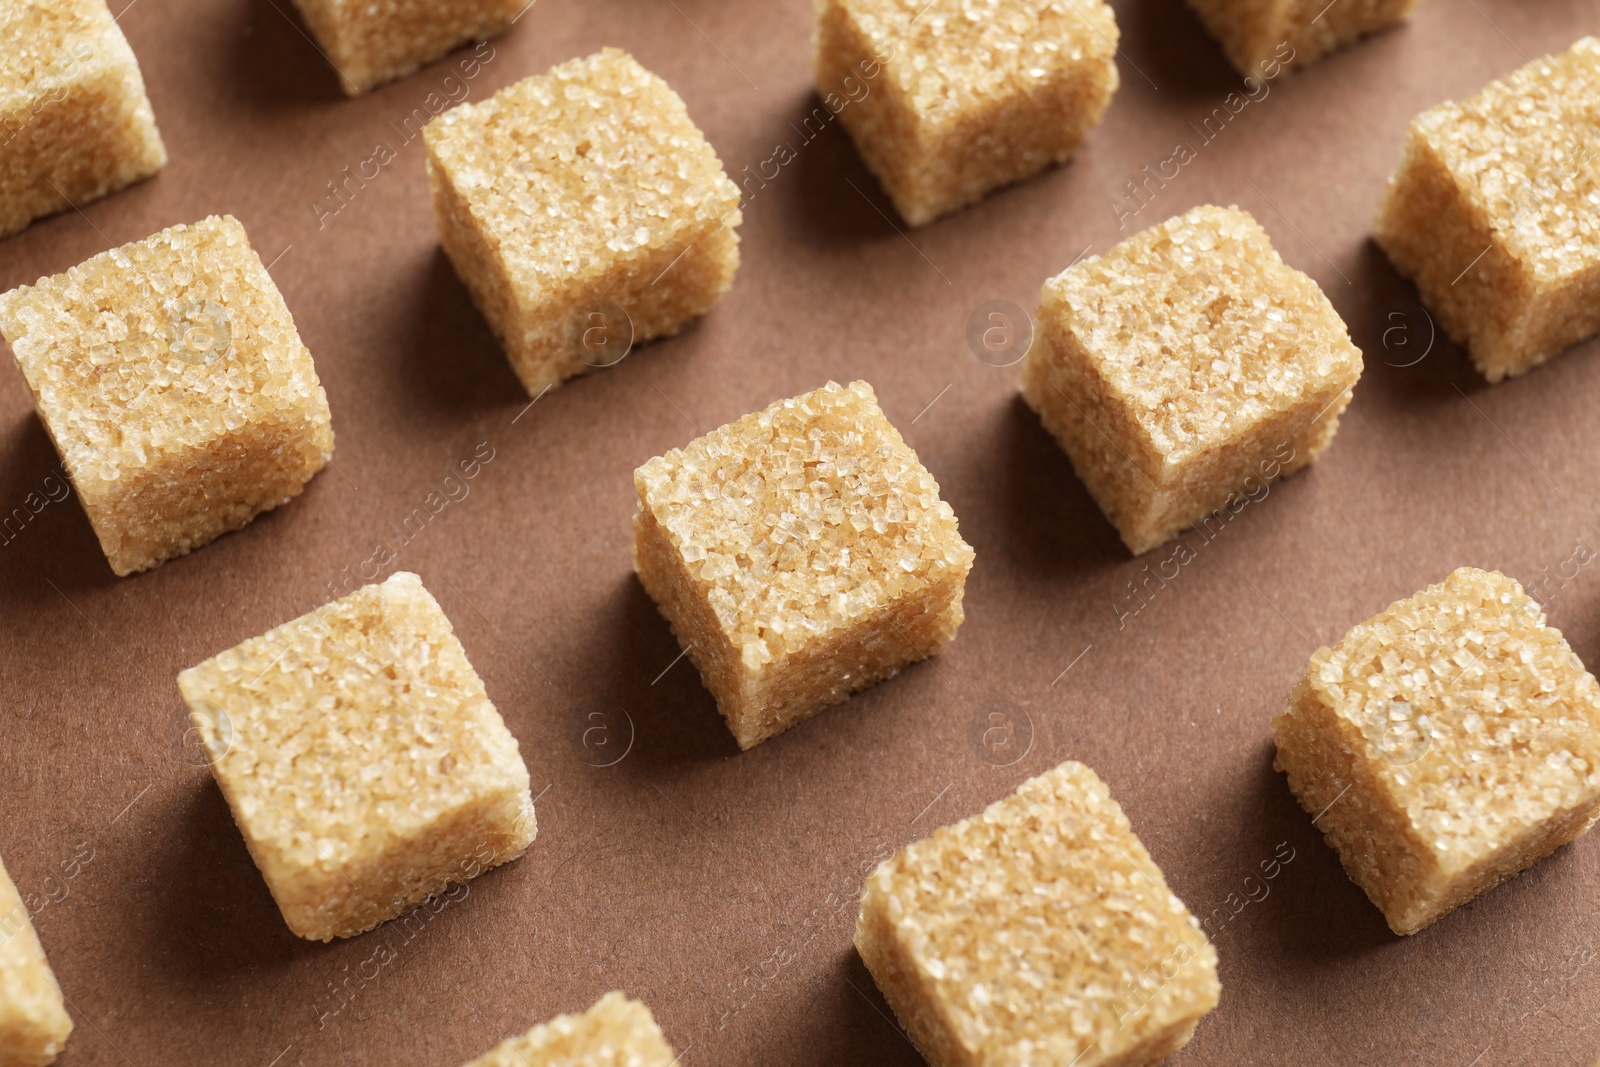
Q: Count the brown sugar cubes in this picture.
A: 14